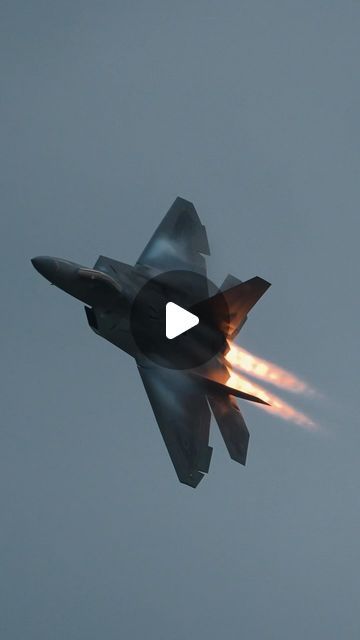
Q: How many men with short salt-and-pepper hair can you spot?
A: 0